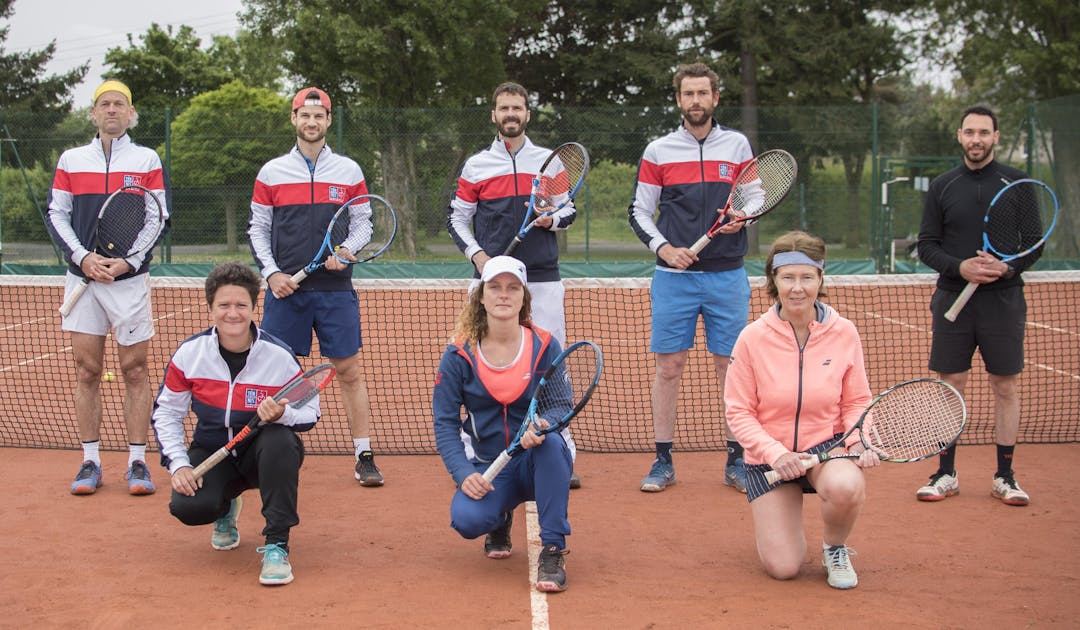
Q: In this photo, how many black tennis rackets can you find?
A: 2